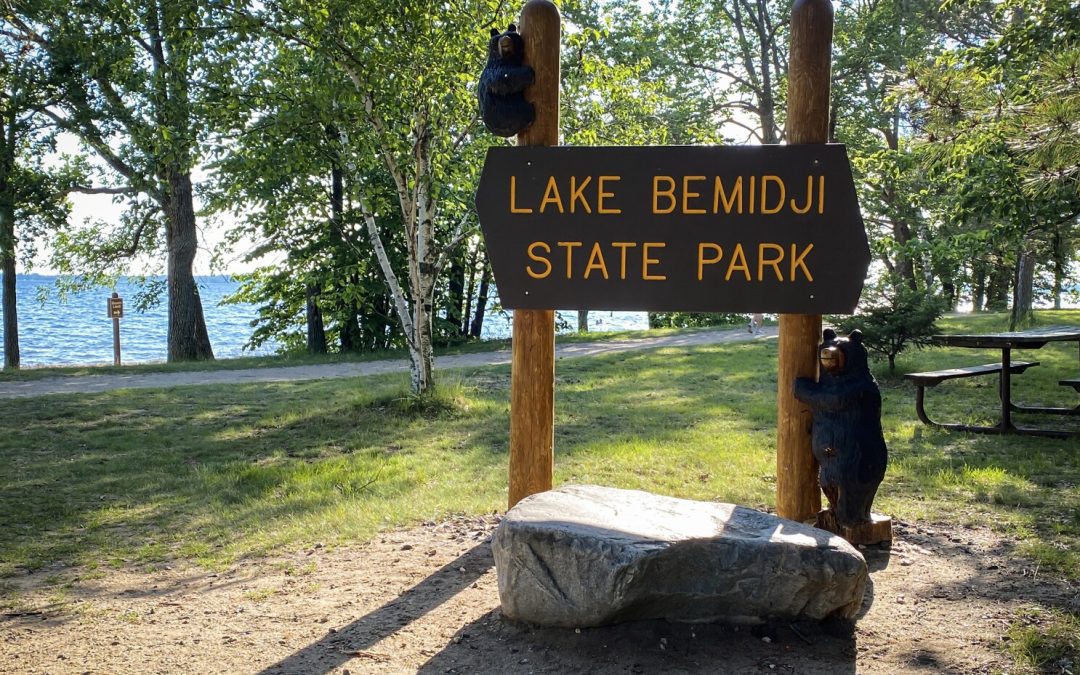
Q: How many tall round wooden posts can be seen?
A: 2